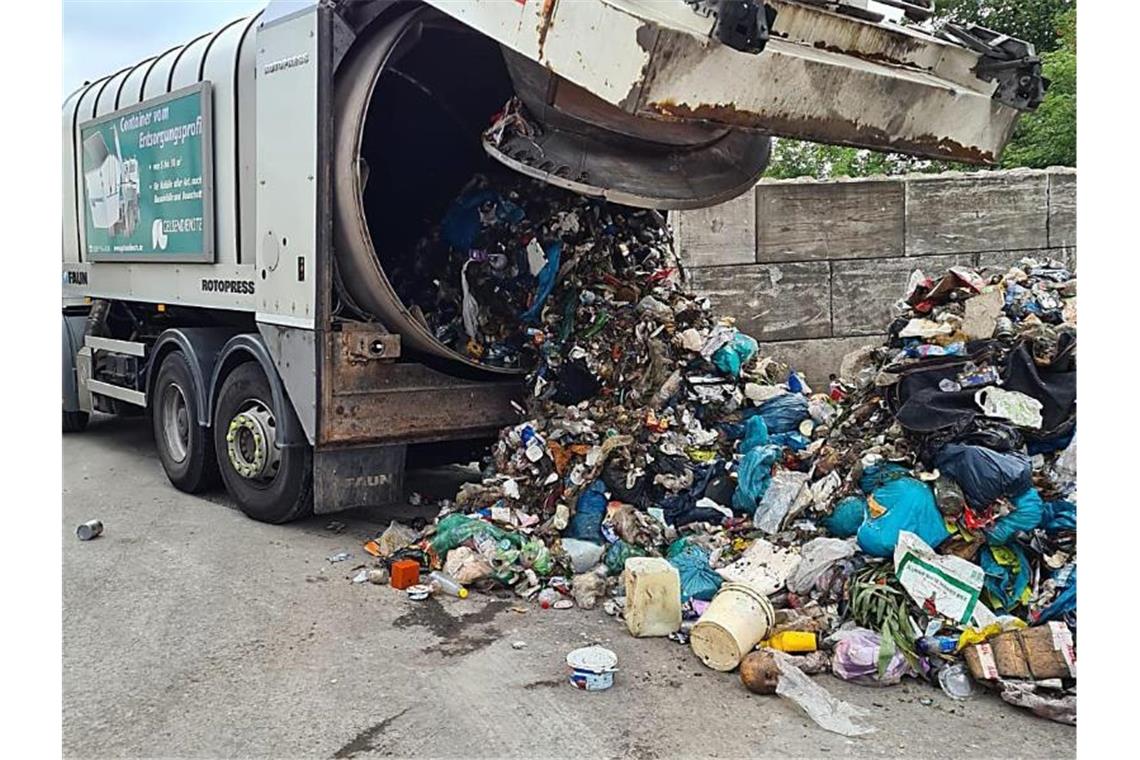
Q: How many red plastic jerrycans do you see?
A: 0